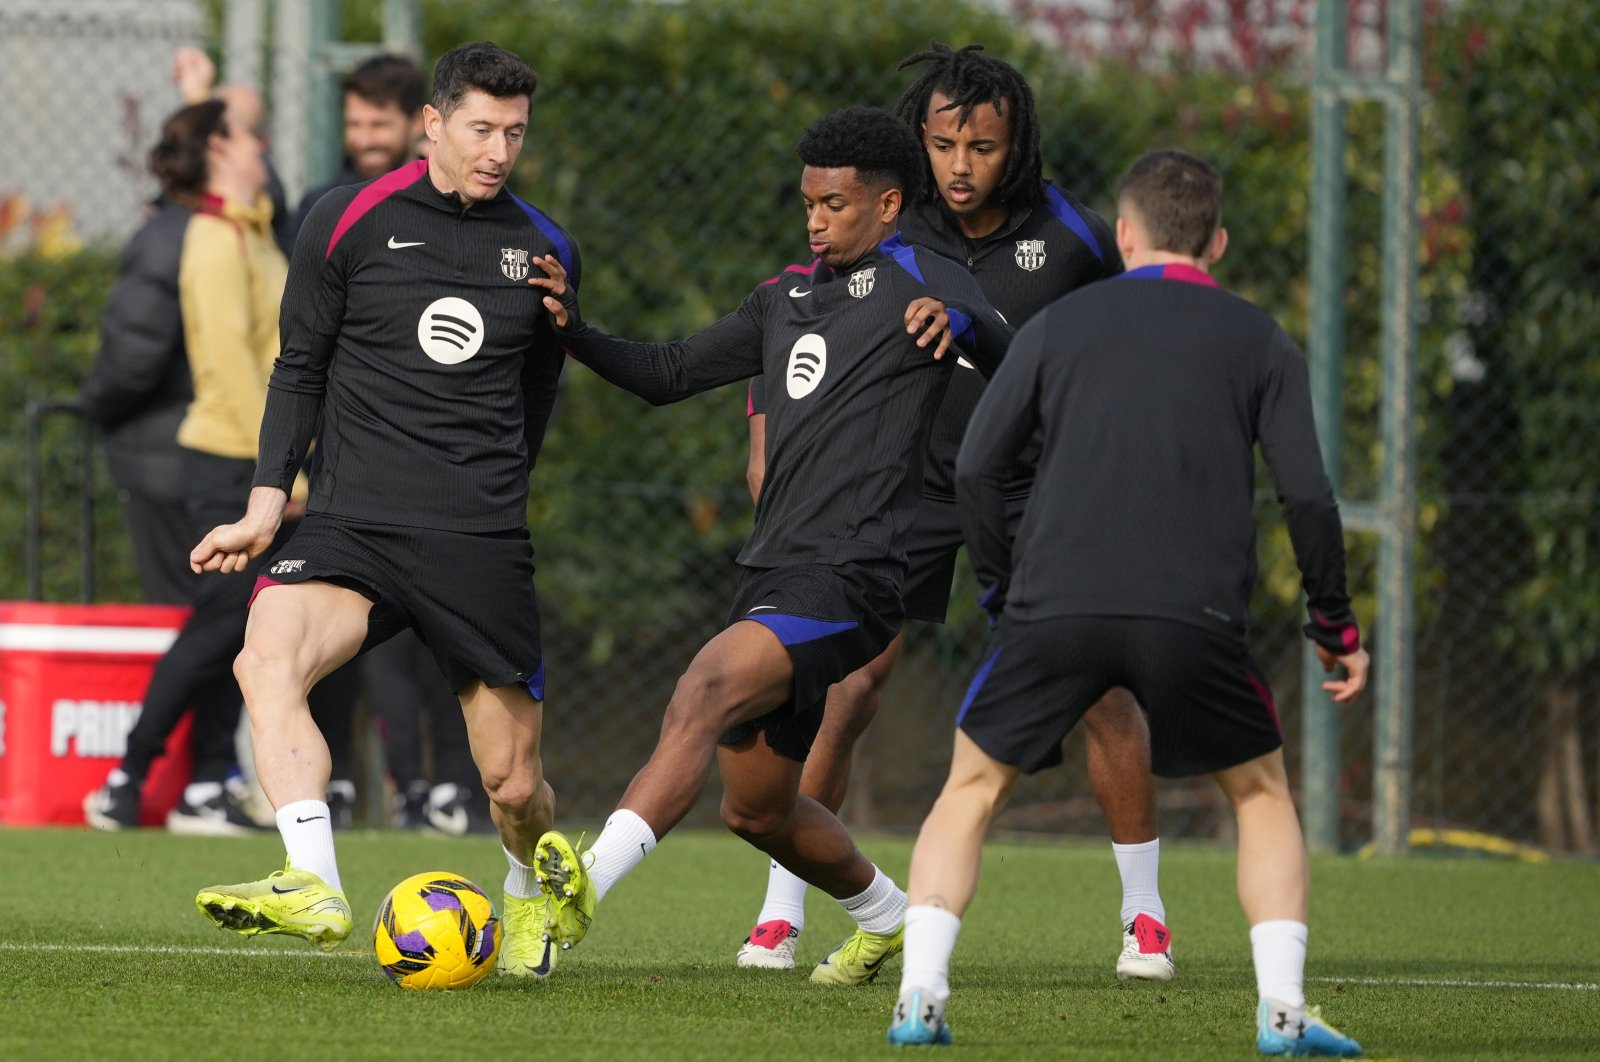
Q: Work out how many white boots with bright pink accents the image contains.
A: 2